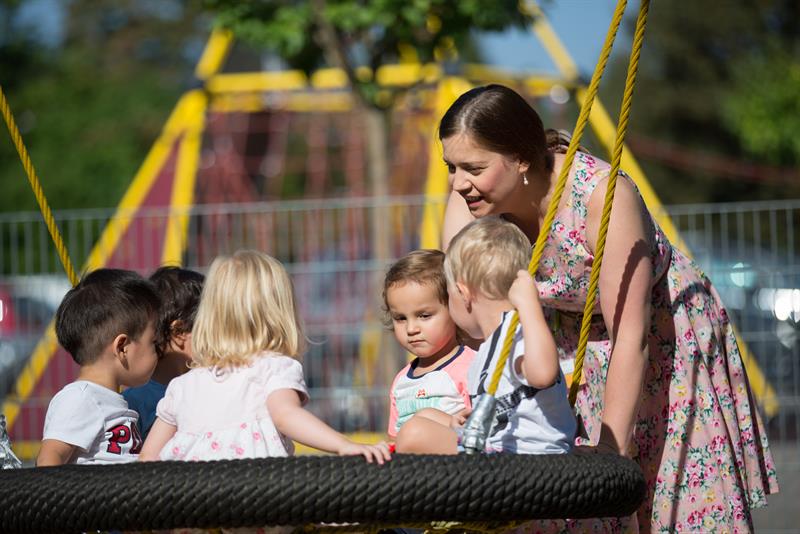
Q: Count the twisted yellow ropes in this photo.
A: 3